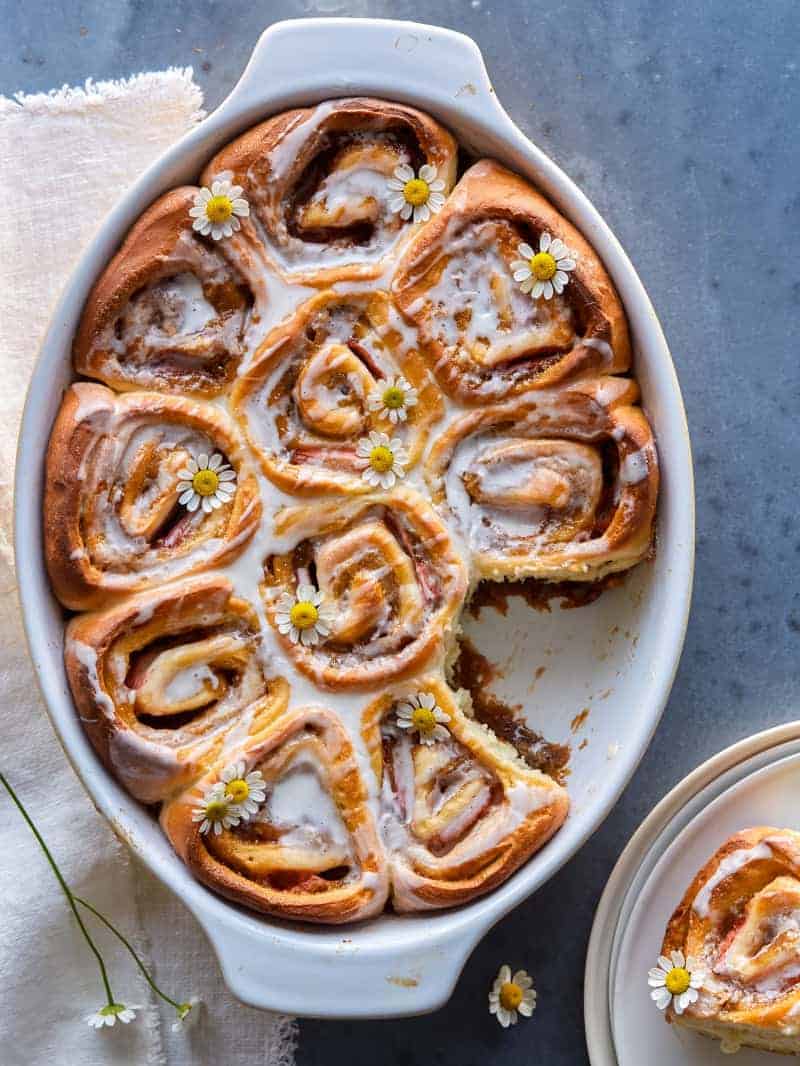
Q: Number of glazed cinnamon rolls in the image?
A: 11